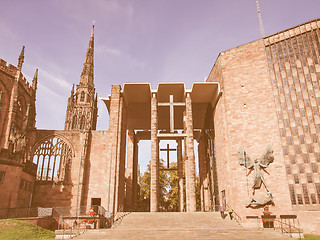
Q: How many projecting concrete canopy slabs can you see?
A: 3